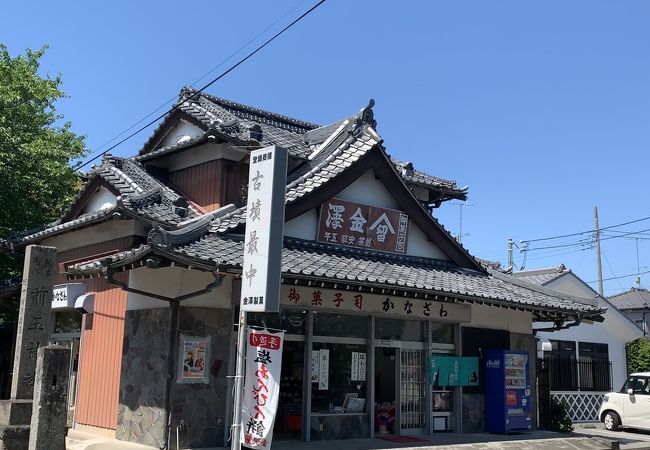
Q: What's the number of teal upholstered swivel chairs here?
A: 0